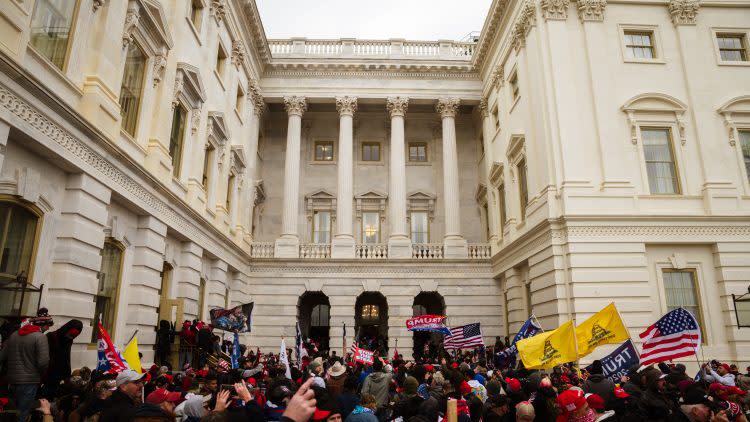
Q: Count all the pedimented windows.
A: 13